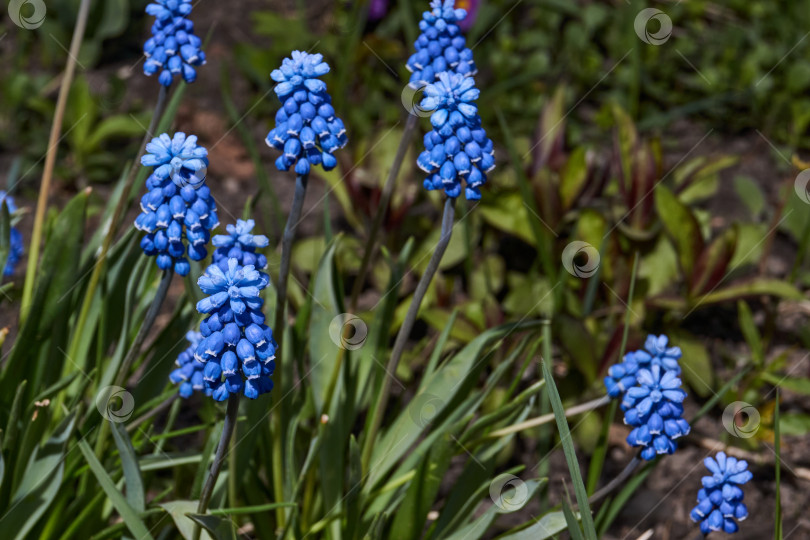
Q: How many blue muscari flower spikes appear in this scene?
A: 12